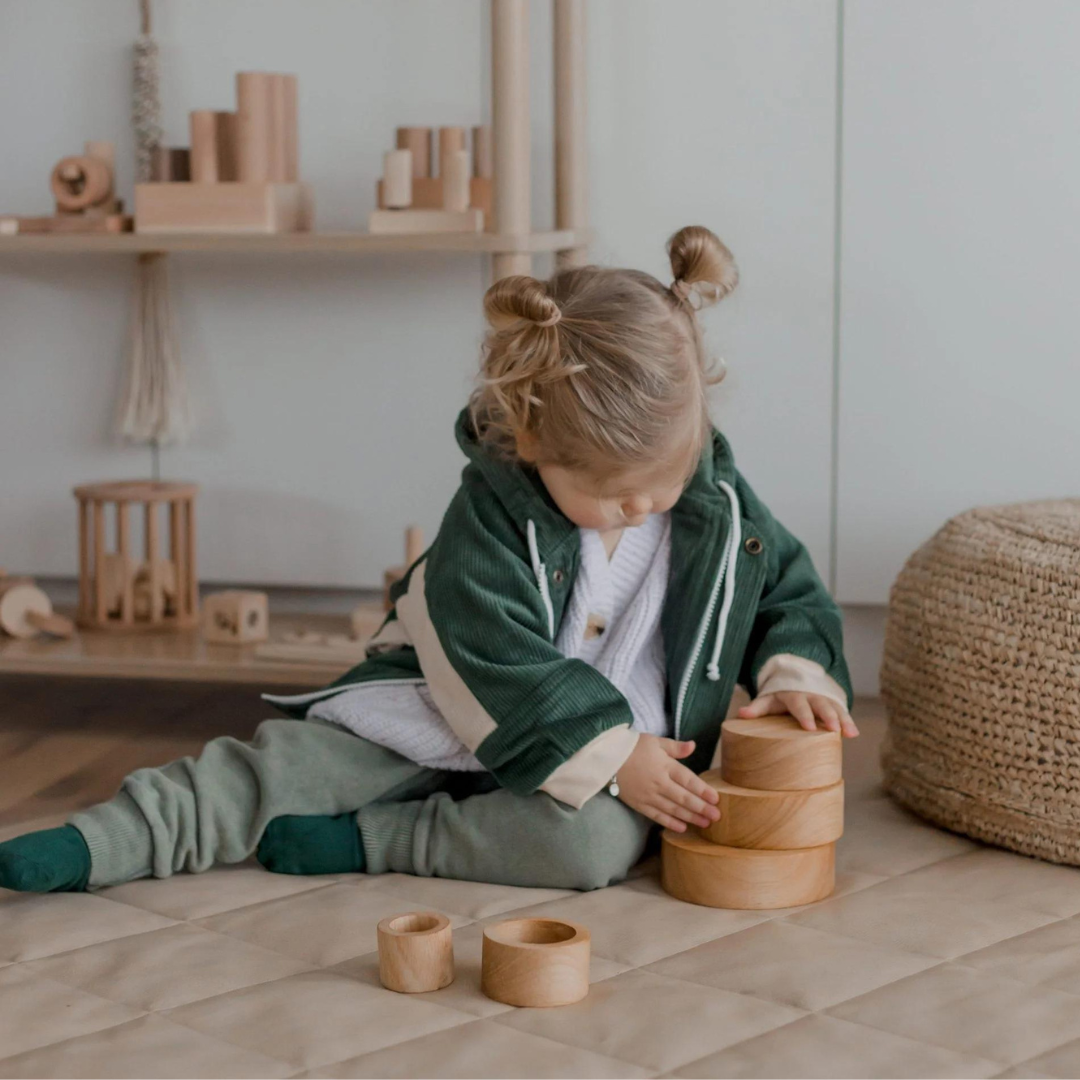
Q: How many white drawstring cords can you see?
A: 2